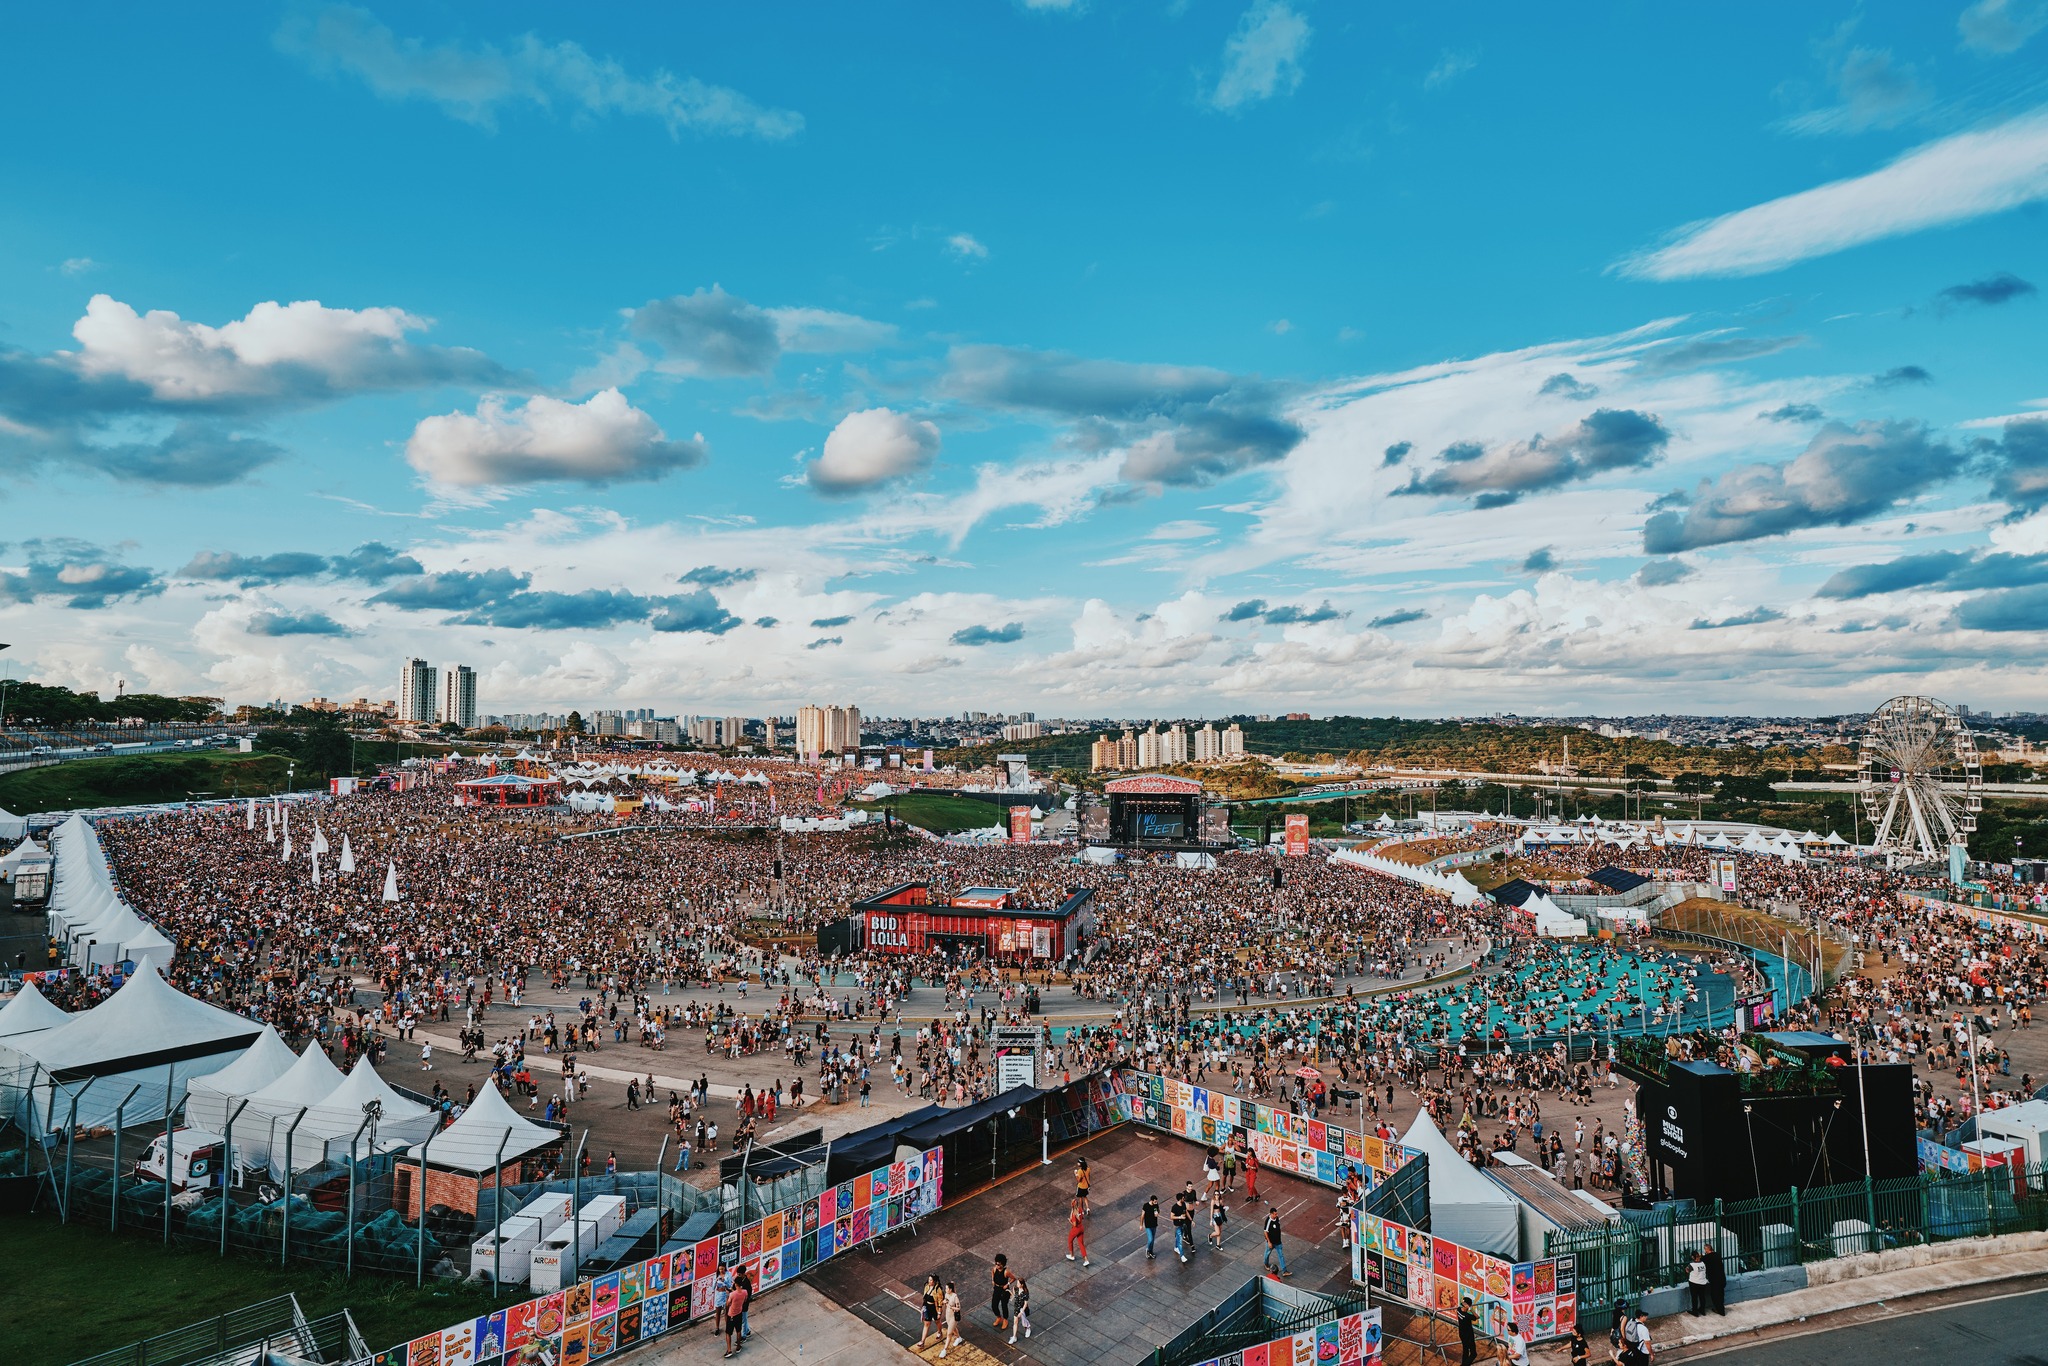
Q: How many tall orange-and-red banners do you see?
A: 2